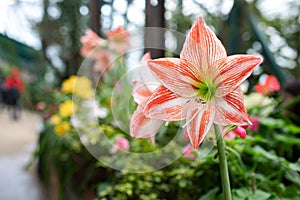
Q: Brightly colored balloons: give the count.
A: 0